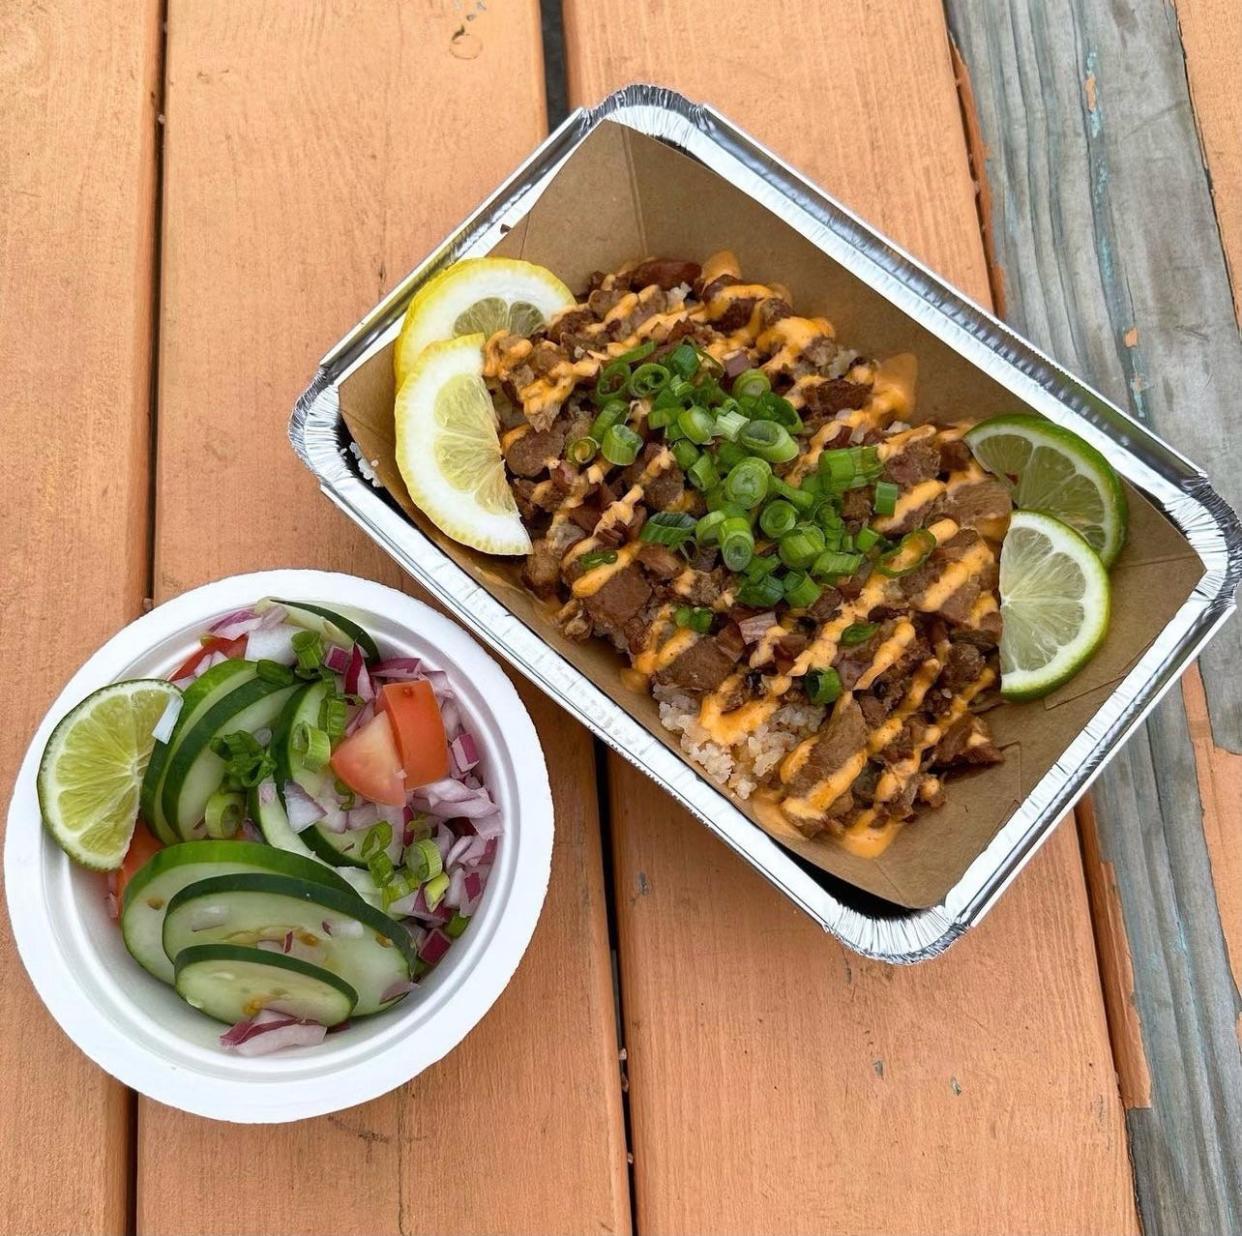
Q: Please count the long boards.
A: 4